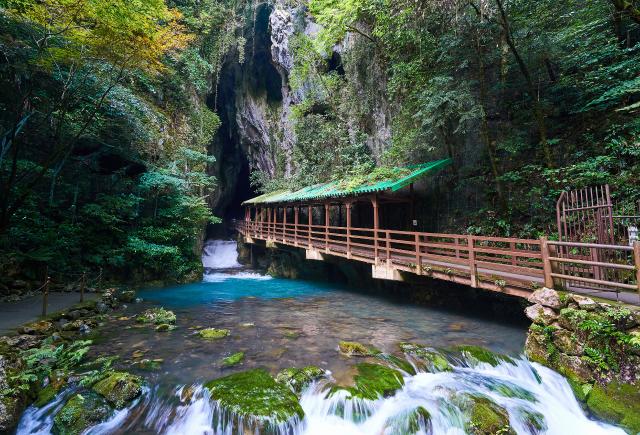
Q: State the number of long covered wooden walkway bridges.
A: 1